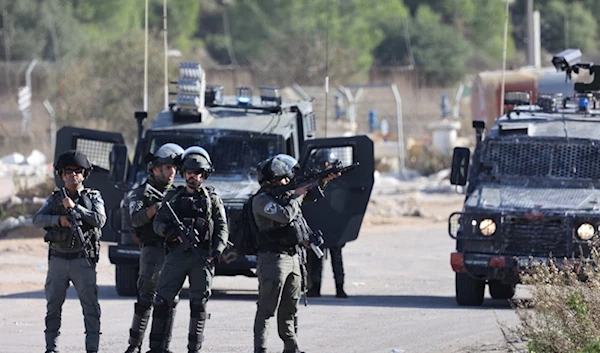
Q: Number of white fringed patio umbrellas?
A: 0